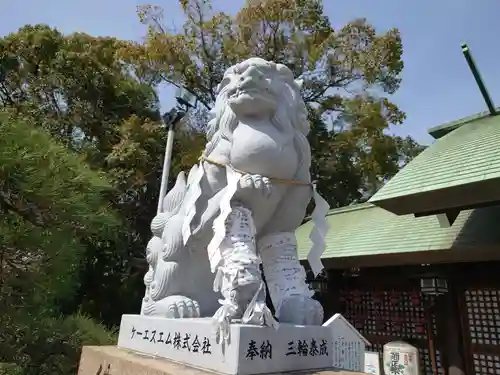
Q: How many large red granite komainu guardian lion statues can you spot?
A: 0